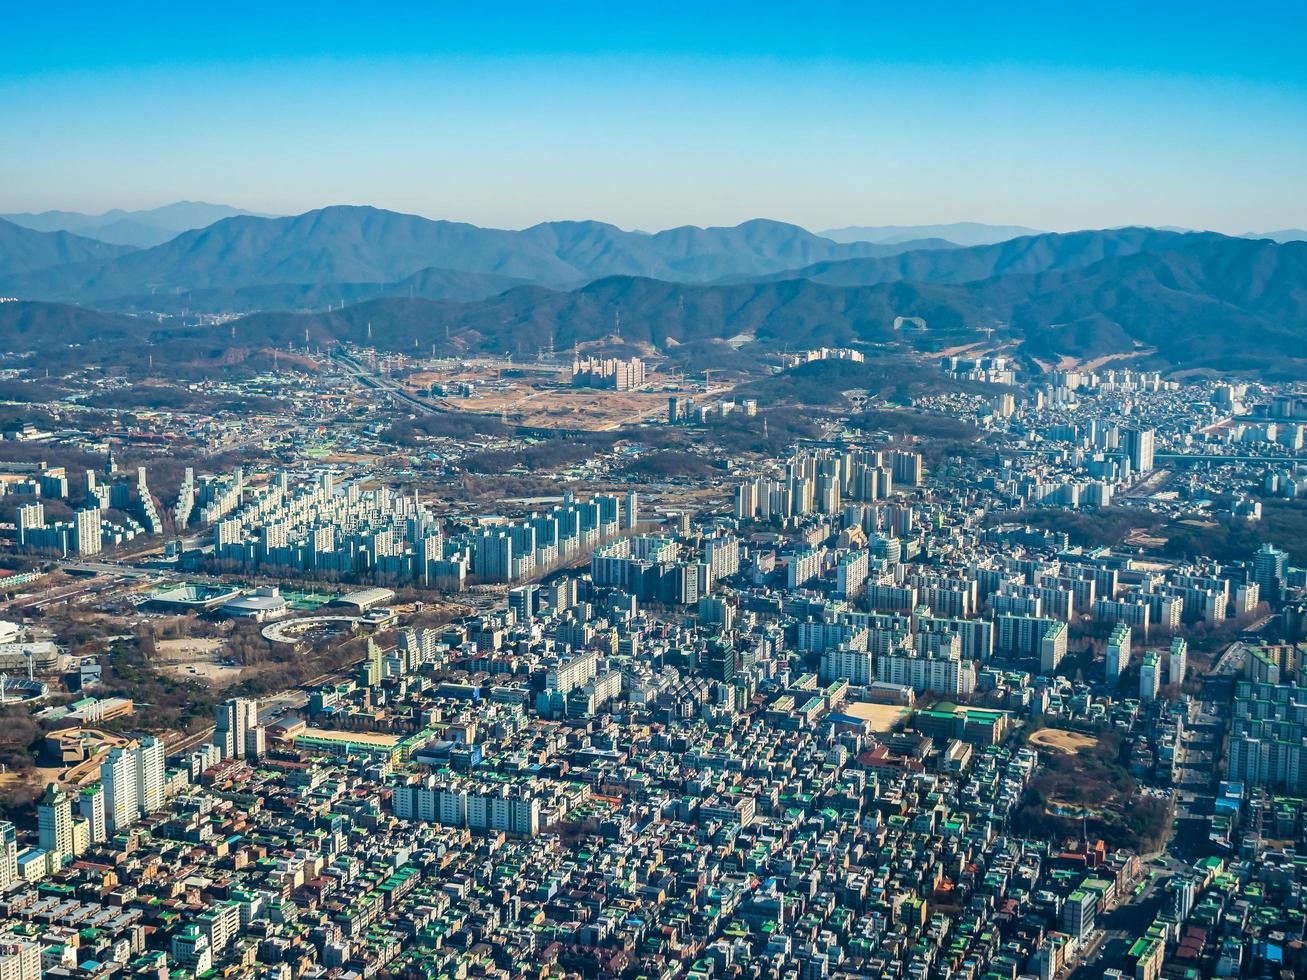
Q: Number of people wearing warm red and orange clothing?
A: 0